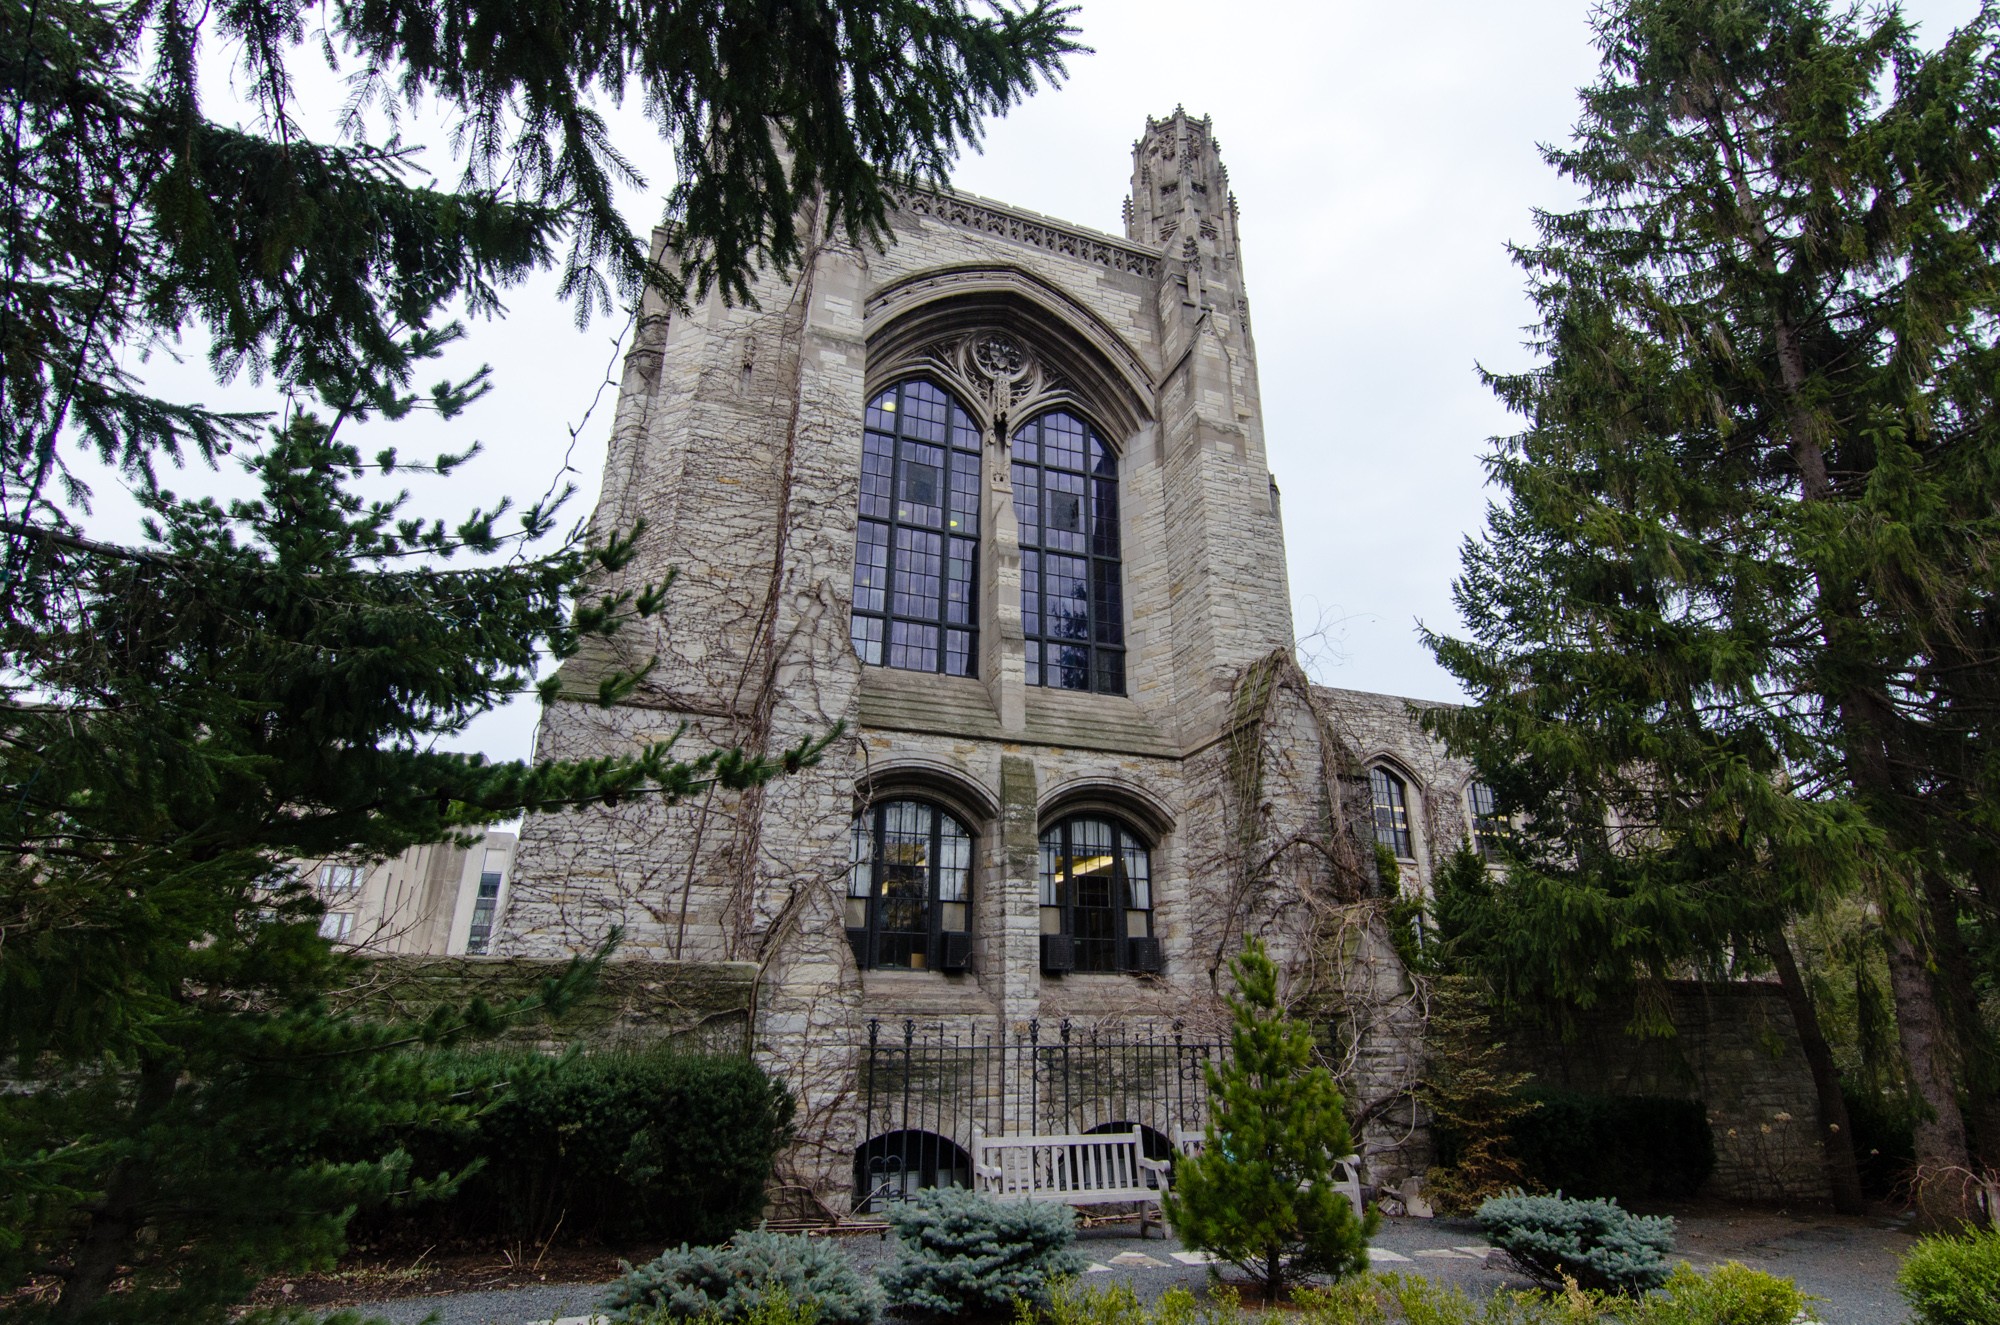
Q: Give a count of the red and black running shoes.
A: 0